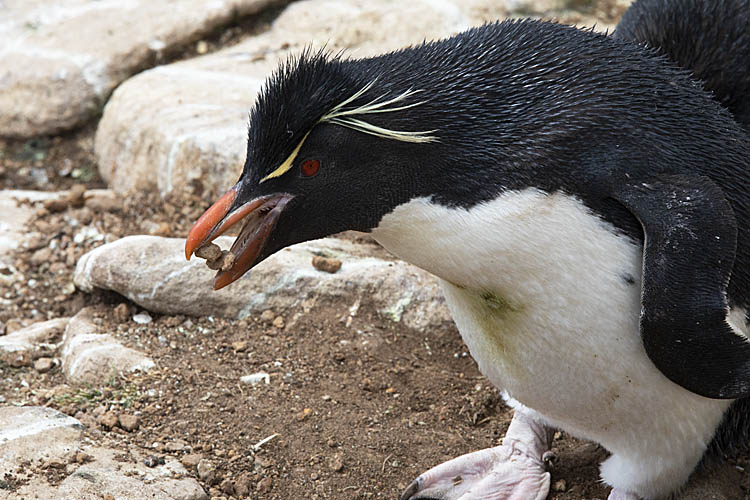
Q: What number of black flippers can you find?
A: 1